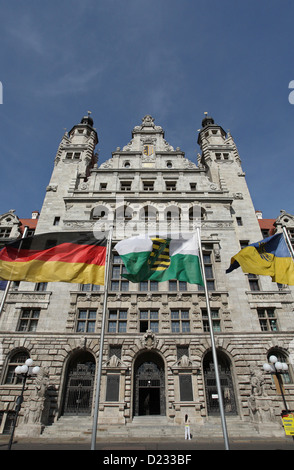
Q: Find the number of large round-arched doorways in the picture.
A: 3